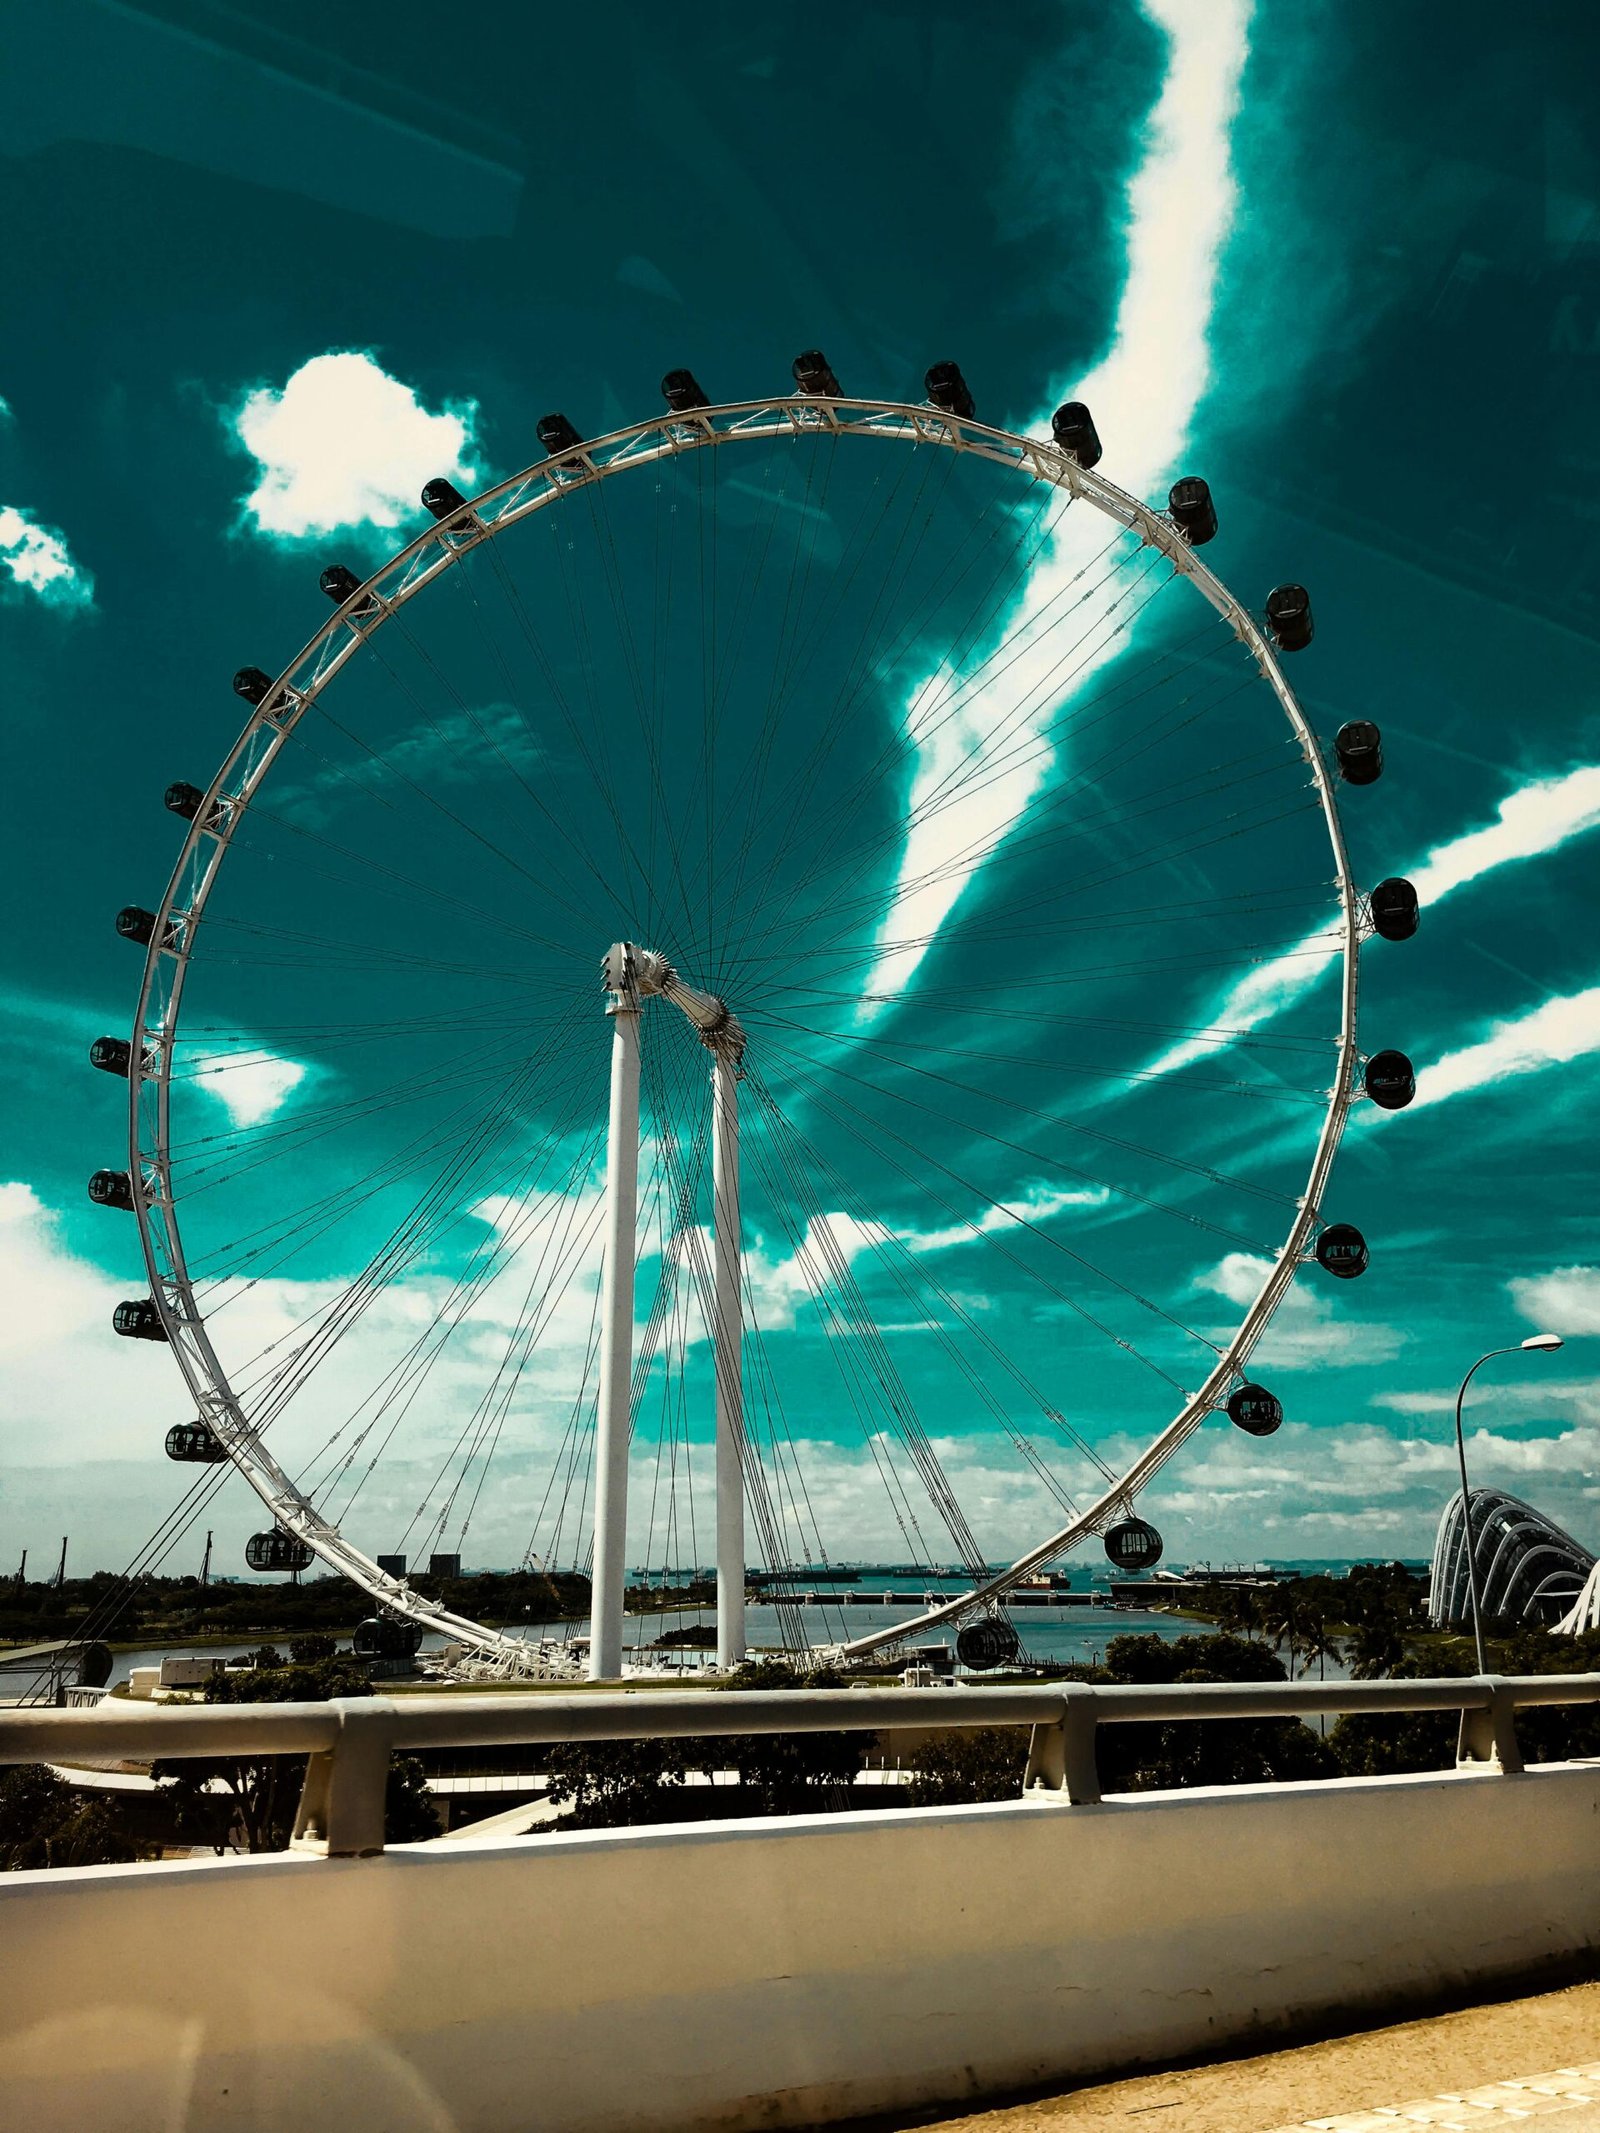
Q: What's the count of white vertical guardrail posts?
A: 3